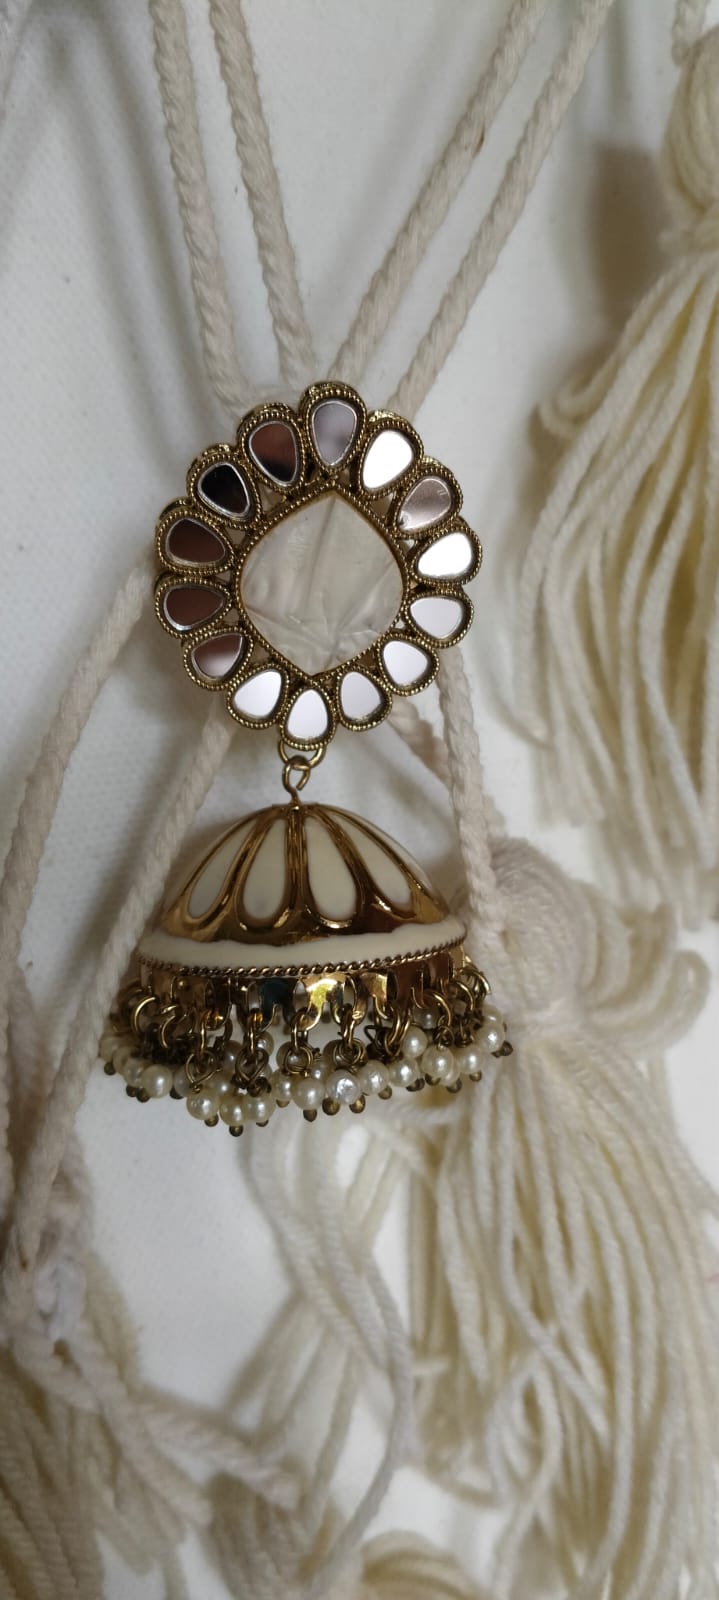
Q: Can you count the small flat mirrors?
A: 14